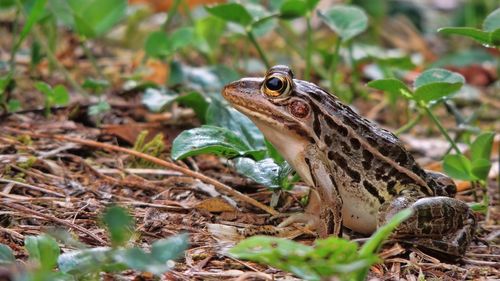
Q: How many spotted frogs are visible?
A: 1